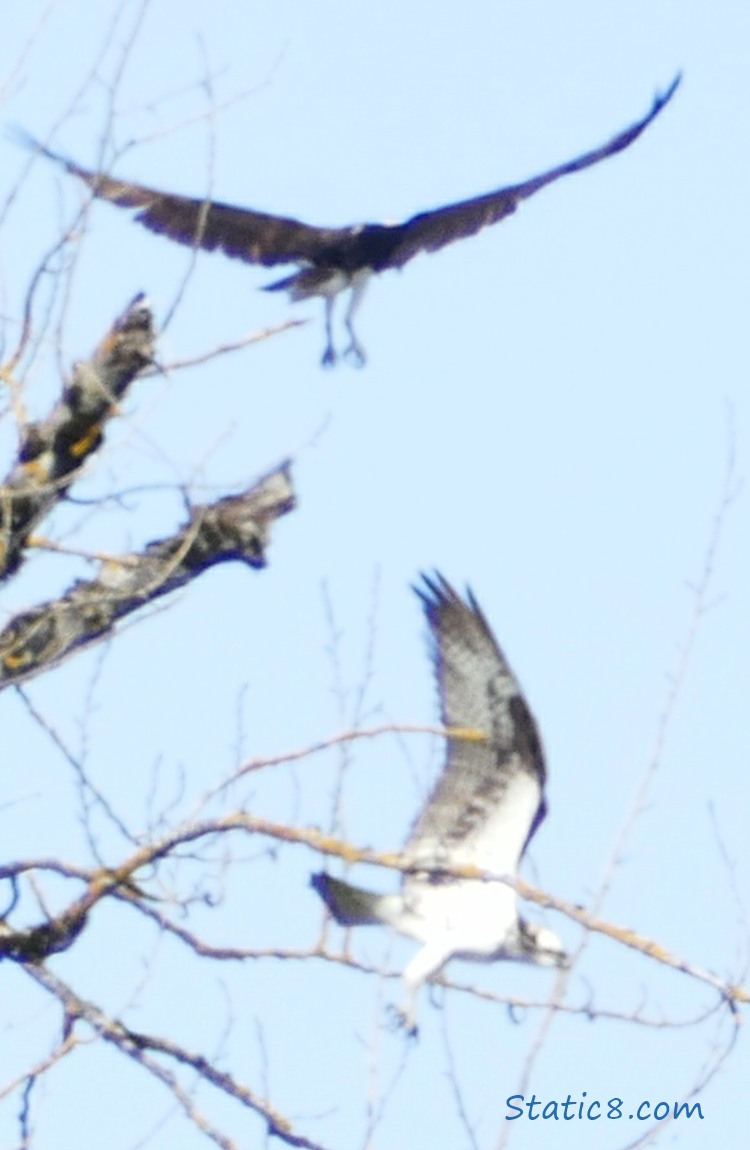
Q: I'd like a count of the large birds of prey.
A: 2